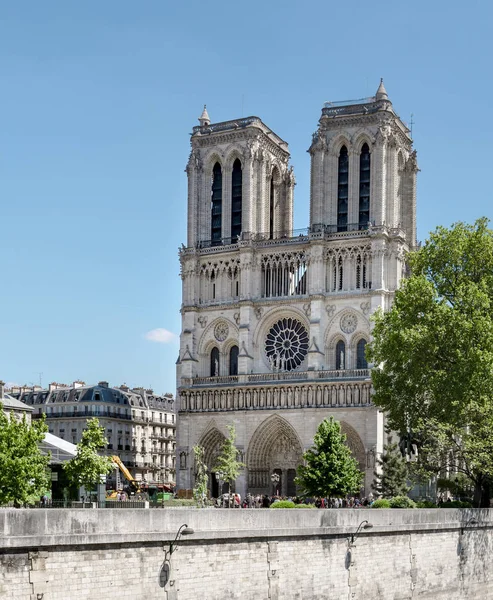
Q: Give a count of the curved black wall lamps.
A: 2